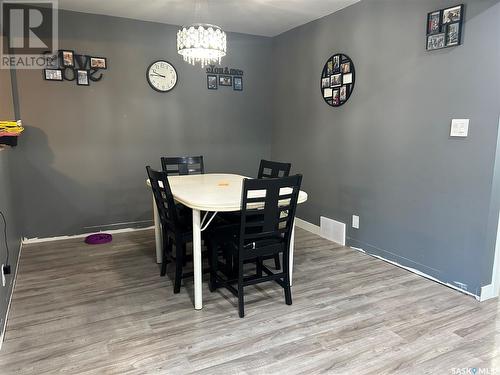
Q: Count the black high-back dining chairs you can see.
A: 4